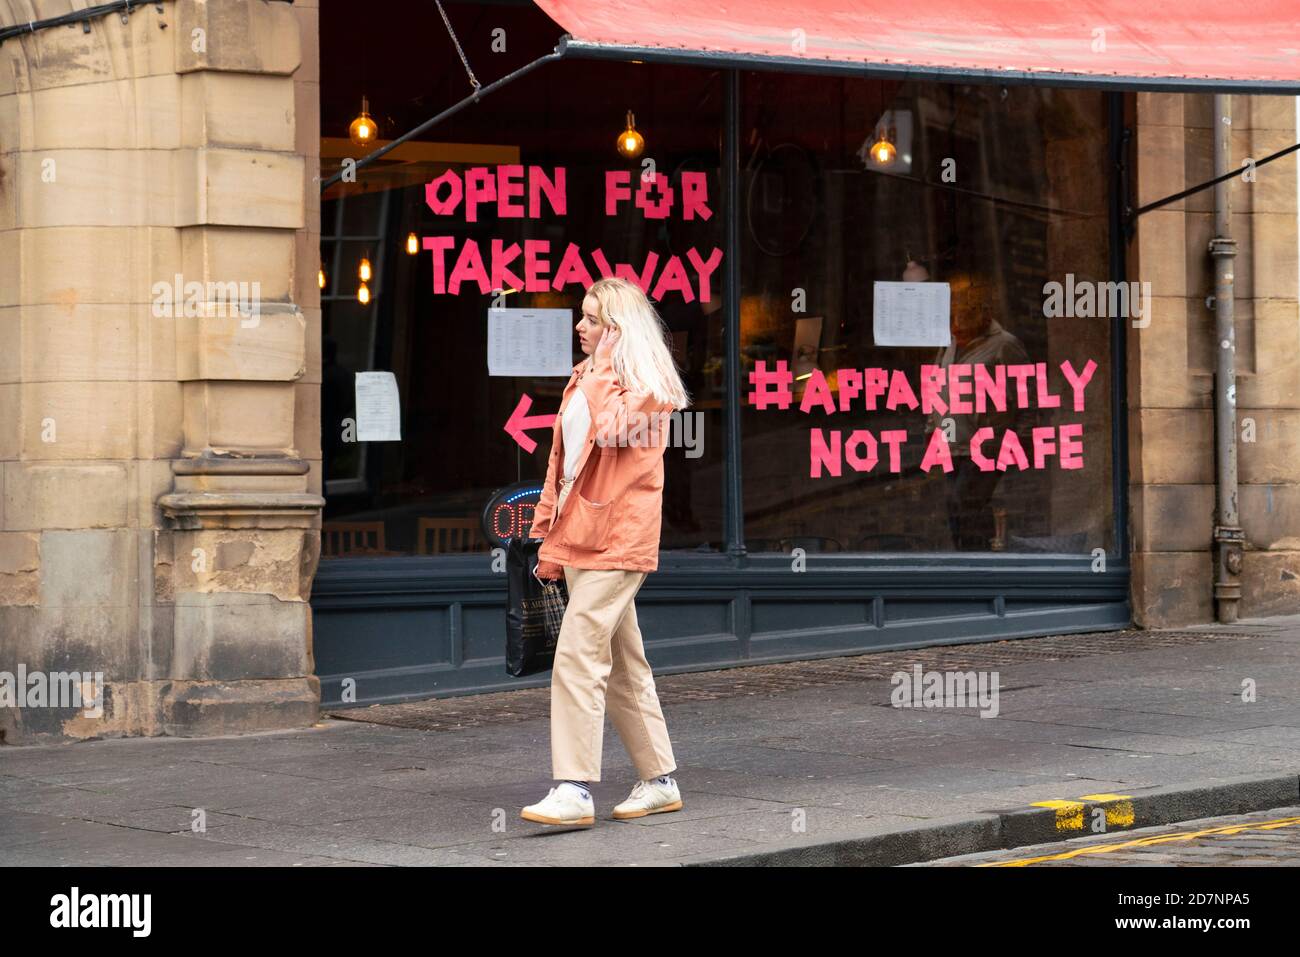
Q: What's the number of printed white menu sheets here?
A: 3